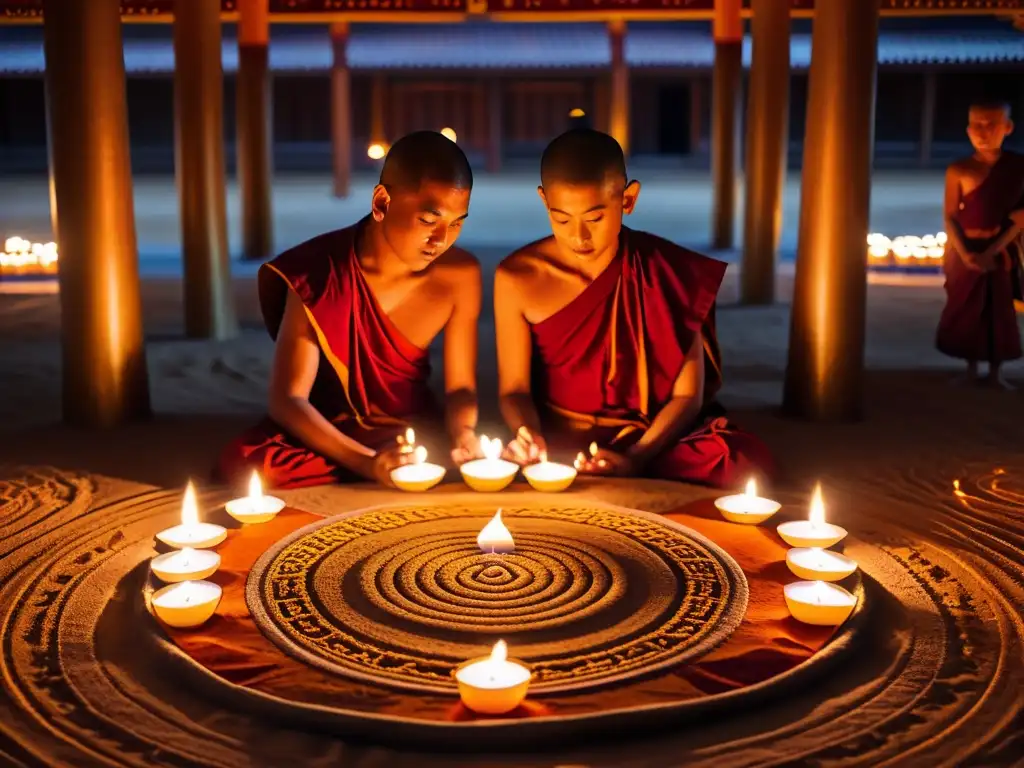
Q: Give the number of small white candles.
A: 12